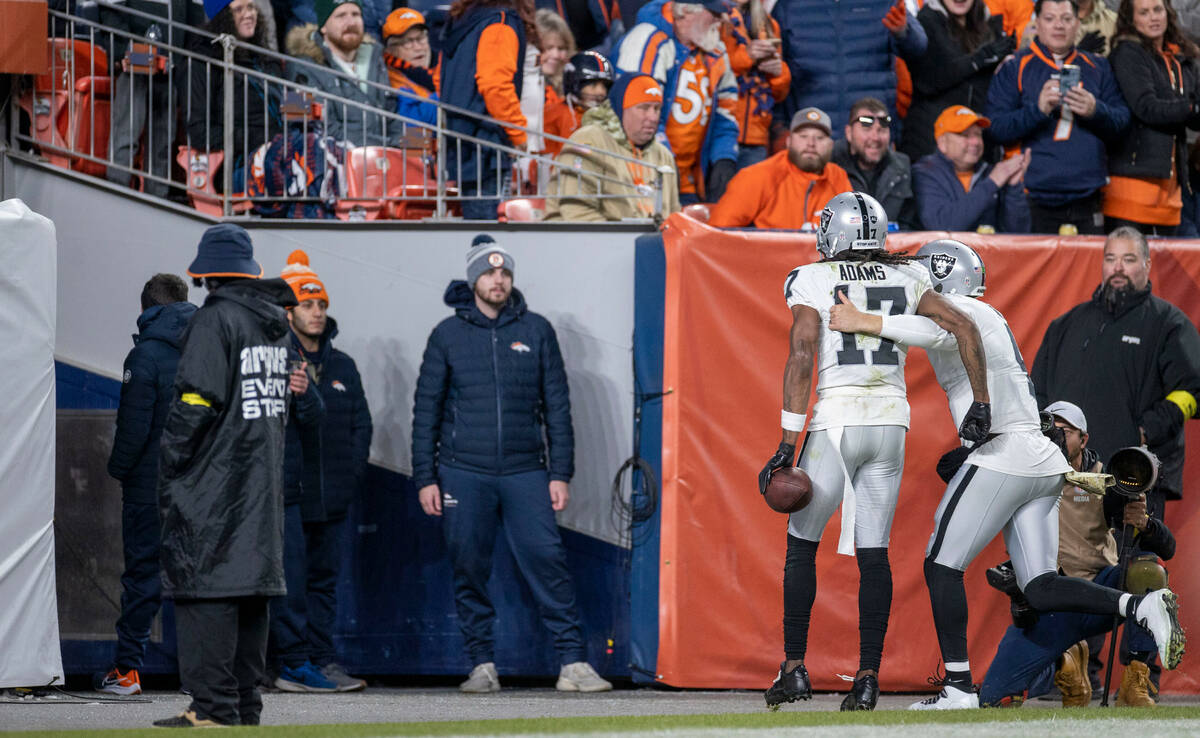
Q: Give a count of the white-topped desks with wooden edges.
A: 0